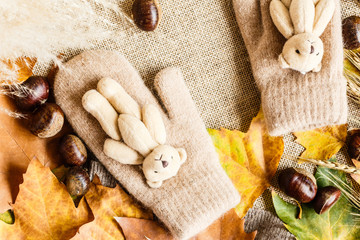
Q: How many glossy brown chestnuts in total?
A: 9